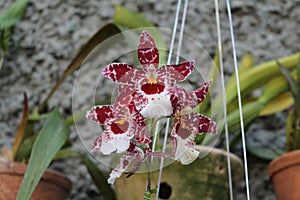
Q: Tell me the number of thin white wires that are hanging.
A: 4